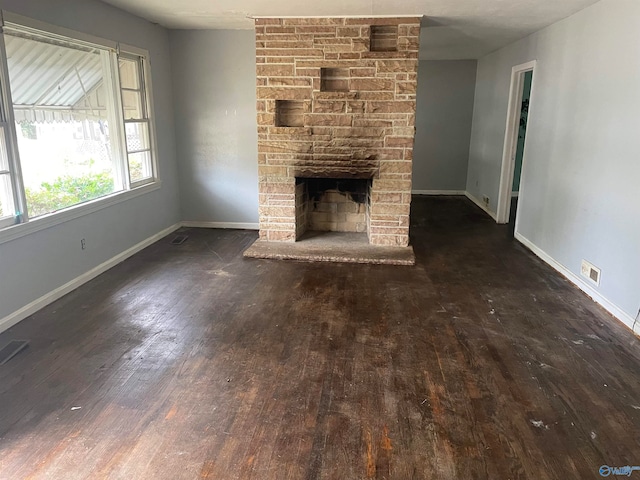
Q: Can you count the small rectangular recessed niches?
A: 3